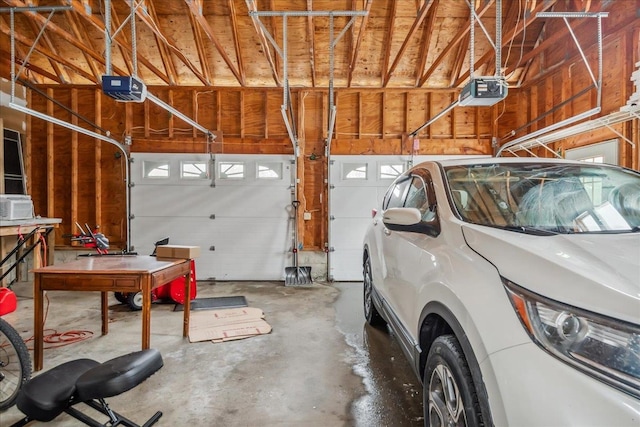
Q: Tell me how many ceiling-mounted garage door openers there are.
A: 2